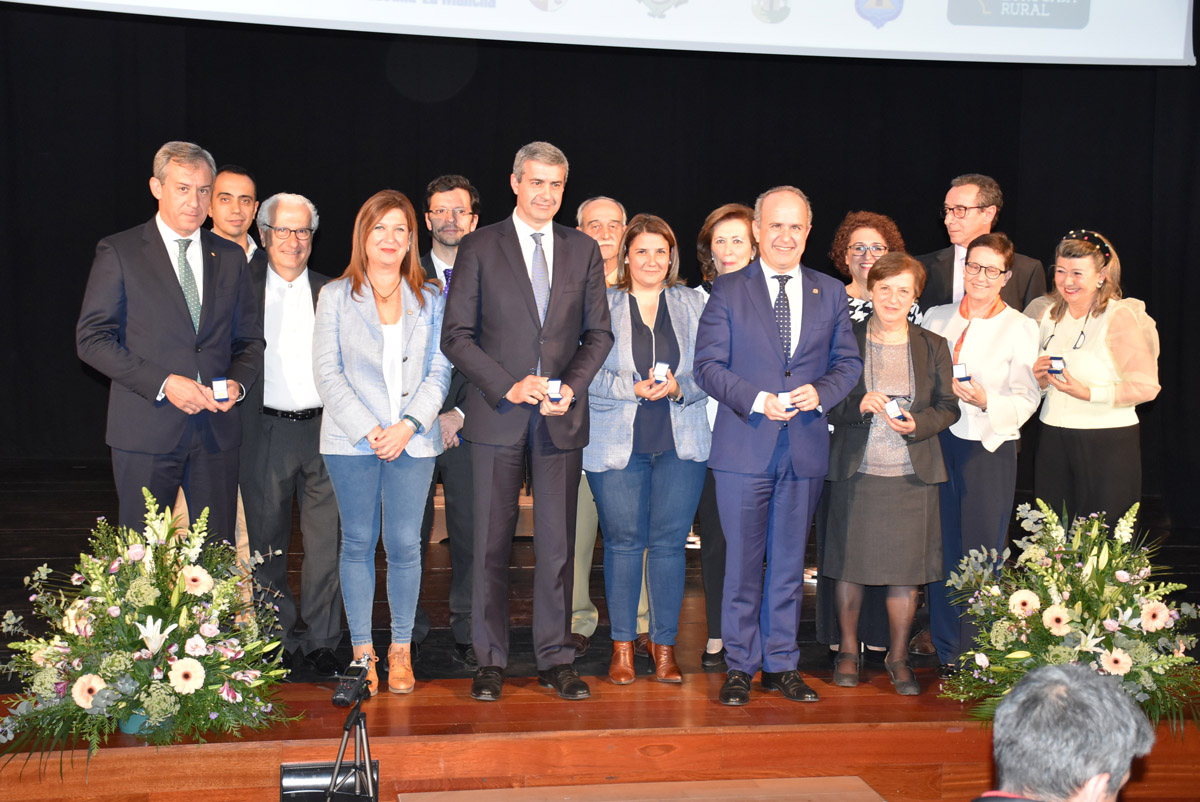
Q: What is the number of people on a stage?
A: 15